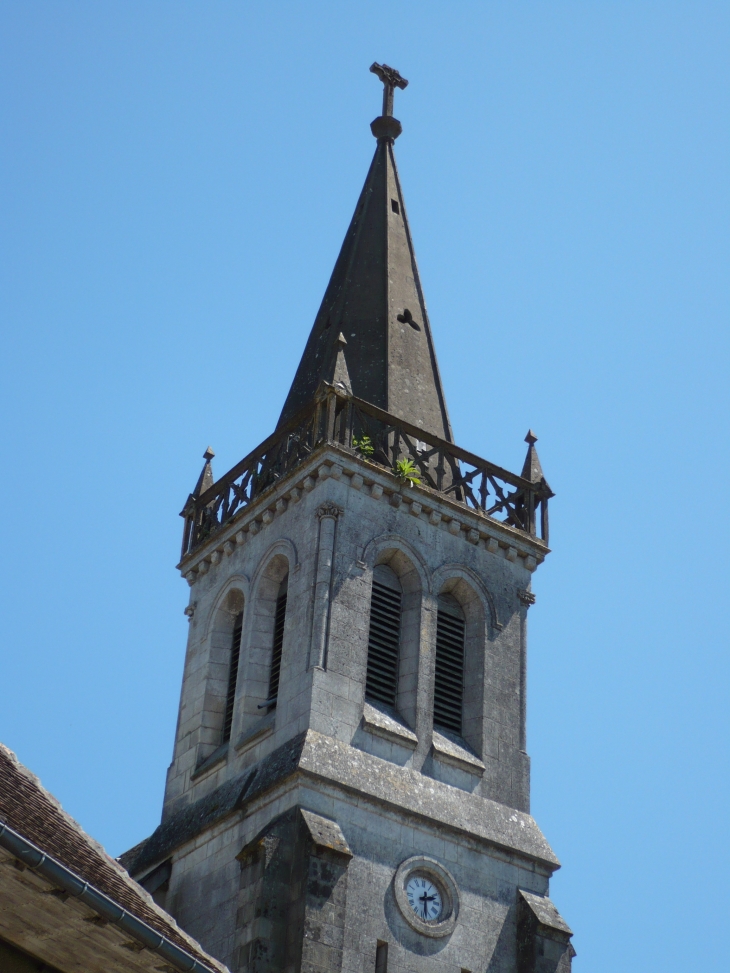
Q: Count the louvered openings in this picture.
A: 4